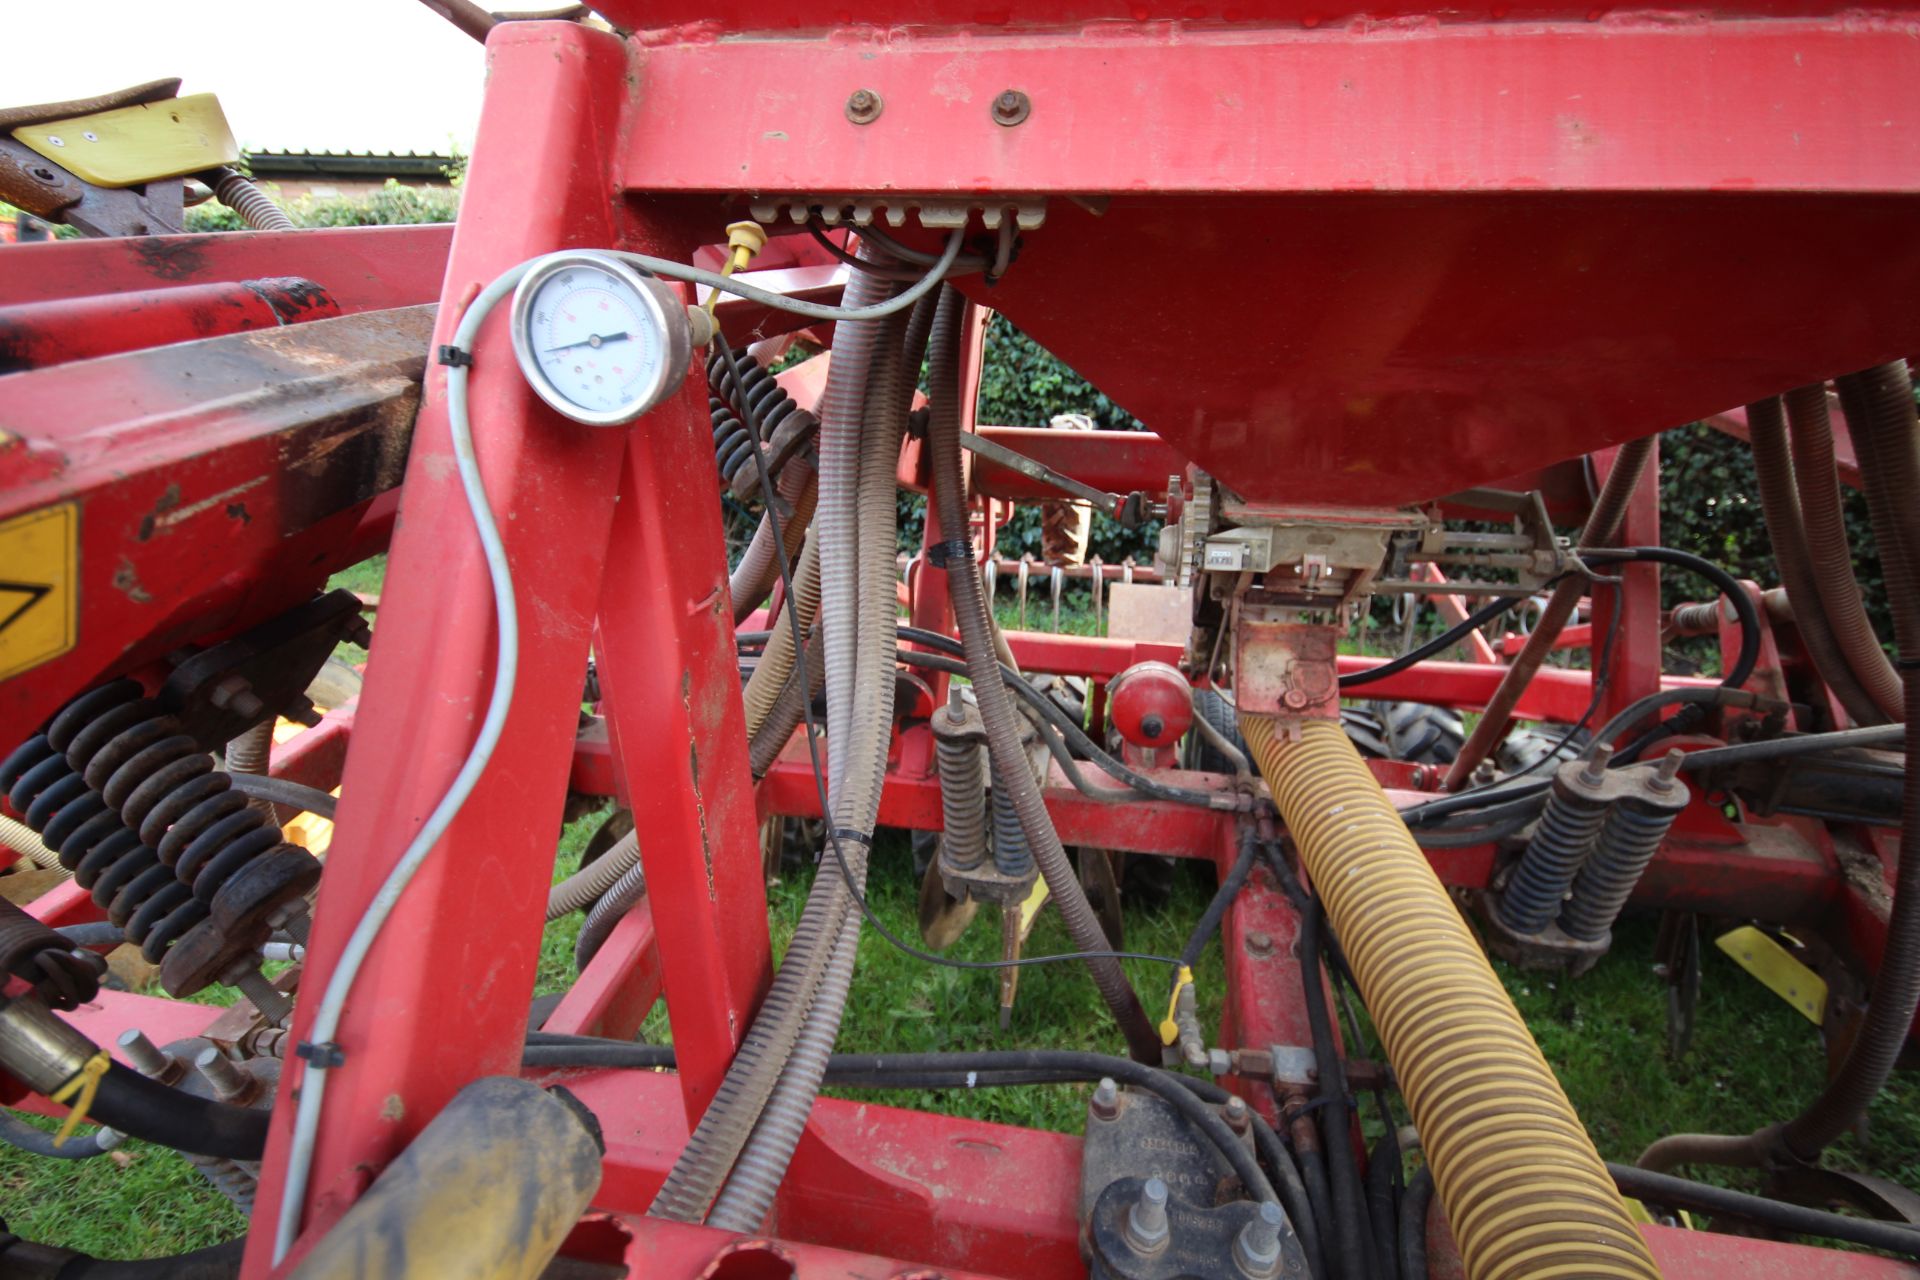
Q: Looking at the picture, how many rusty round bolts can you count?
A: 2